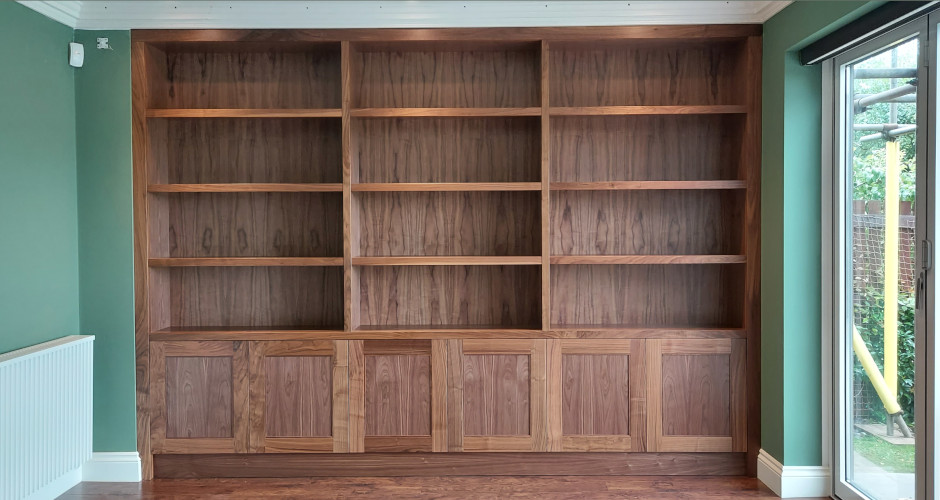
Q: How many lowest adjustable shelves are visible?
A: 3